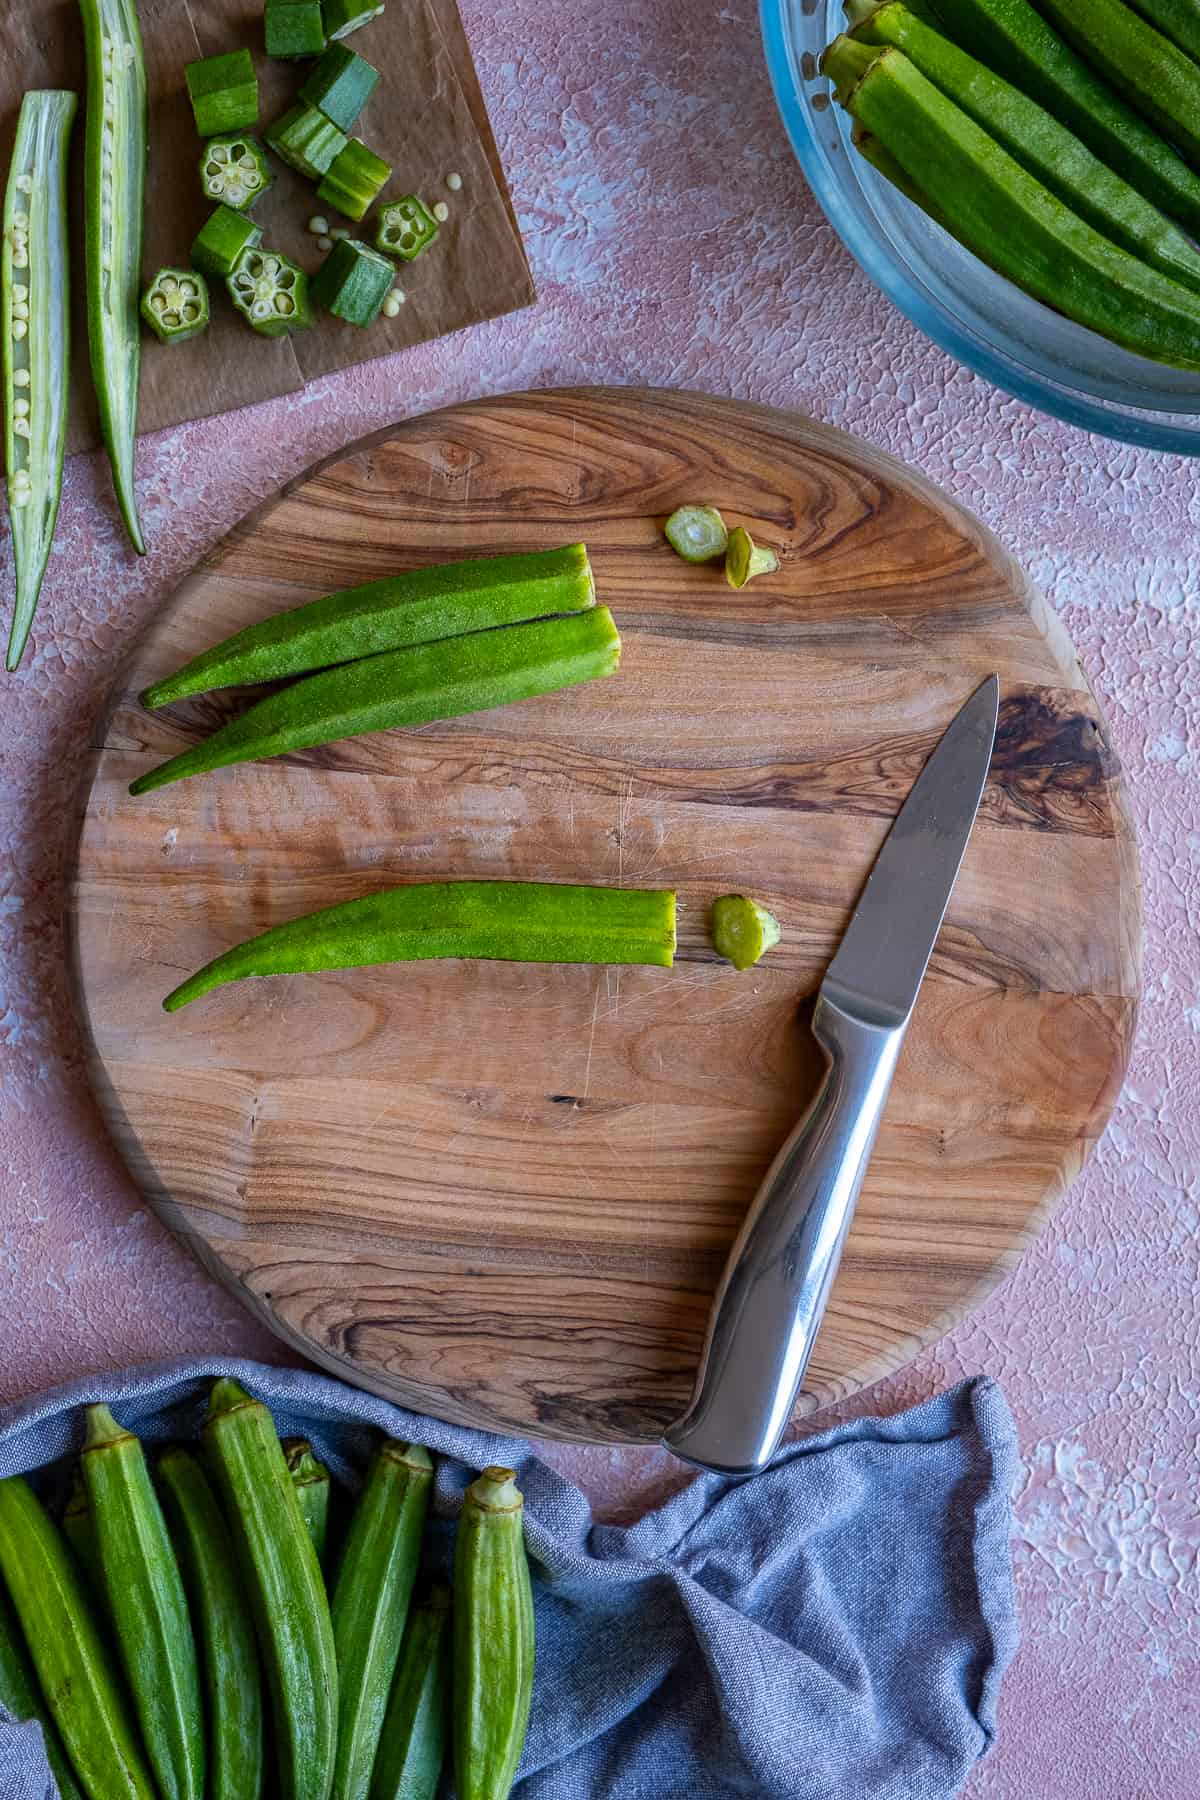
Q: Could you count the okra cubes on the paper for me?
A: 12